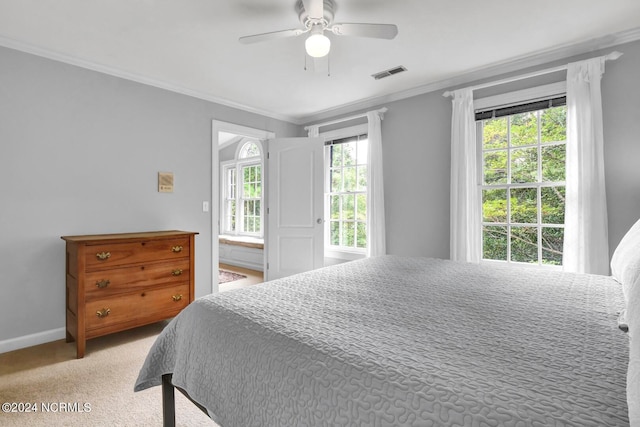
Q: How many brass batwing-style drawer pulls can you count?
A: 6